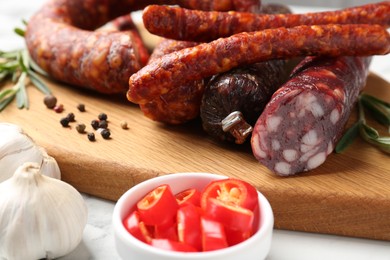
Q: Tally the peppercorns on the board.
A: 12